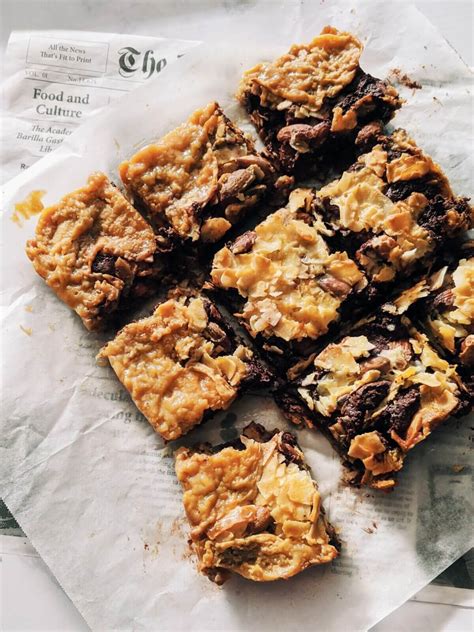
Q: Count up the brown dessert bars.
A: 9